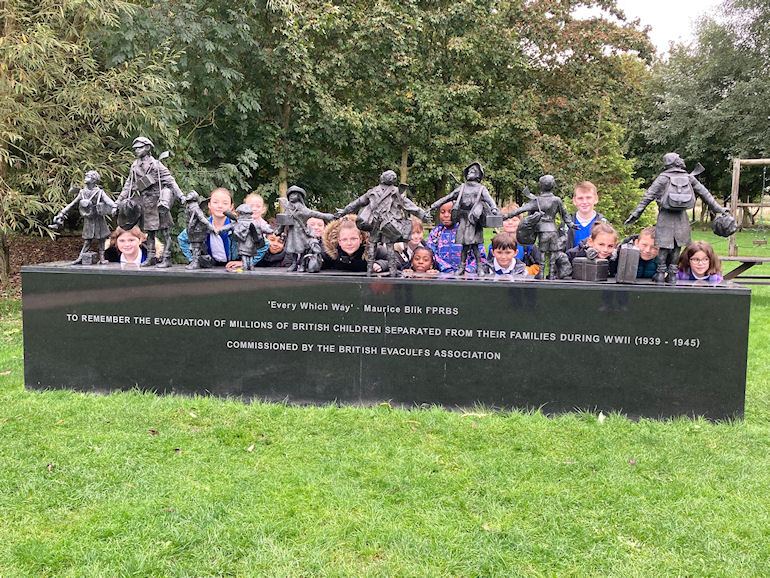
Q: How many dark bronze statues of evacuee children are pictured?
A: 9